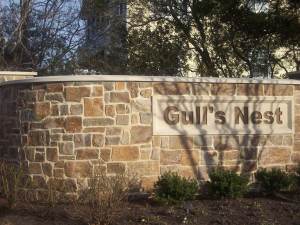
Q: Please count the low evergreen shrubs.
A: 3